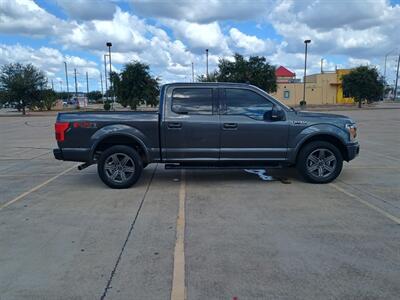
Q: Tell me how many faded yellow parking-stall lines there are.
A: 3